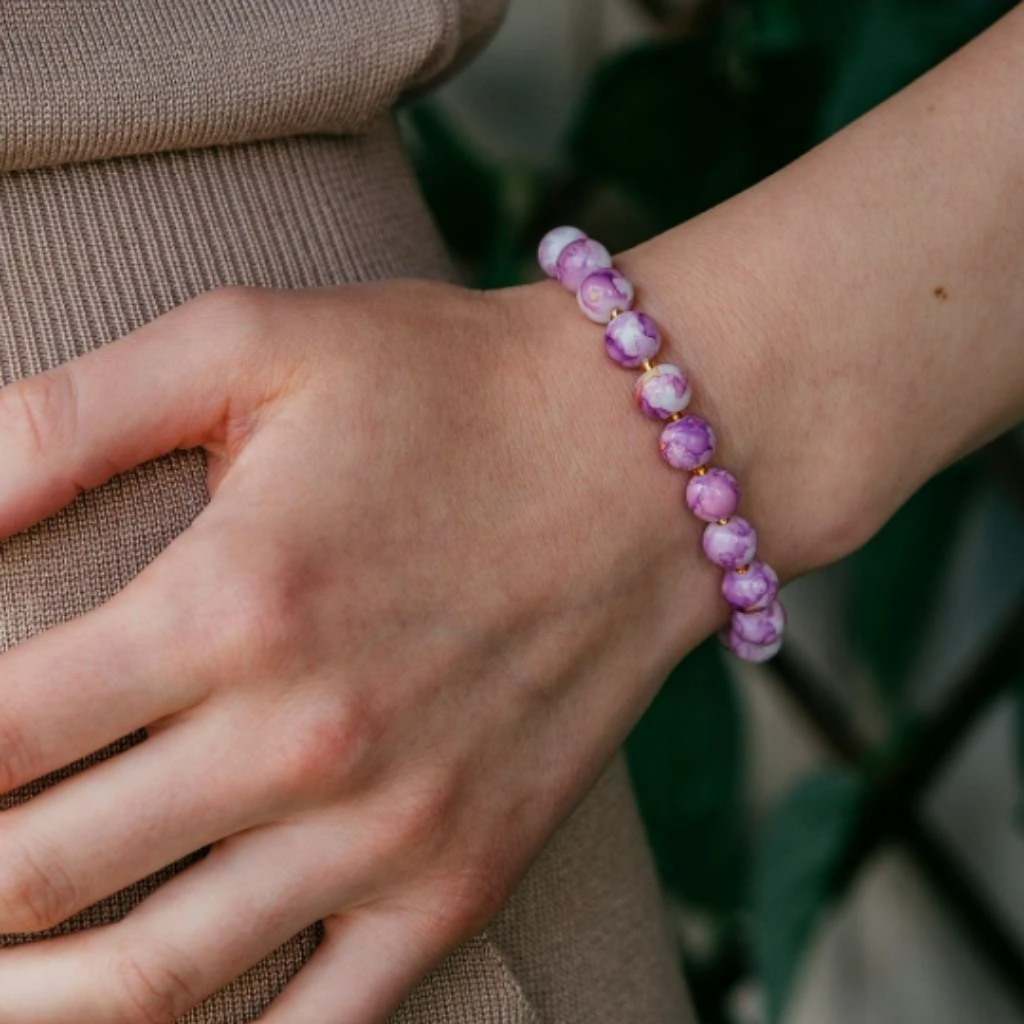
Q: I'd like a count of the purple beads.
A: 11